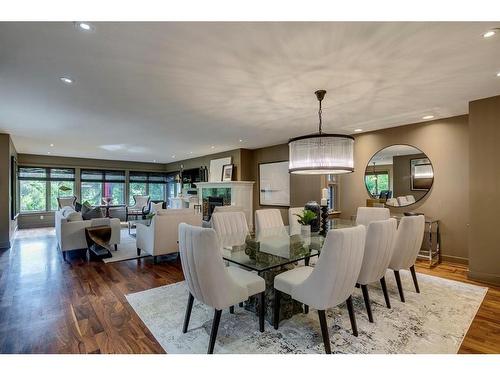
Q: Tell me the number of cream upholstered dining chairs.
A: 8